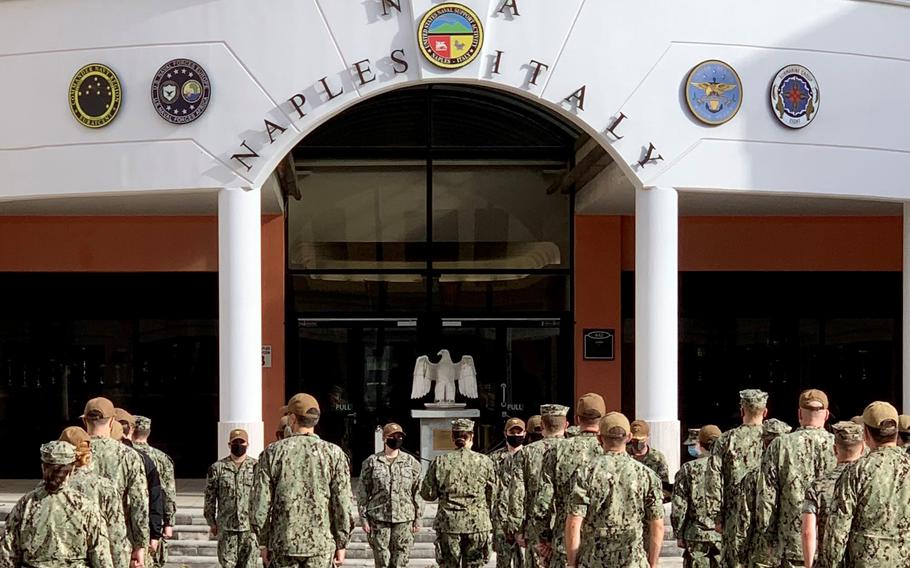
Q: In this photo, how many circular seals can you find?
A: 5